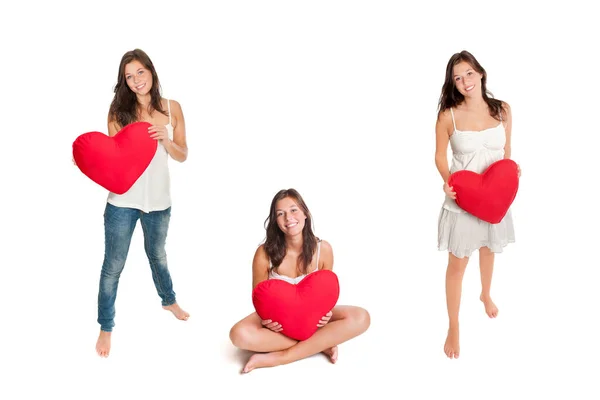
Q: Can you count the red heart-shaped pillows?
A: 3